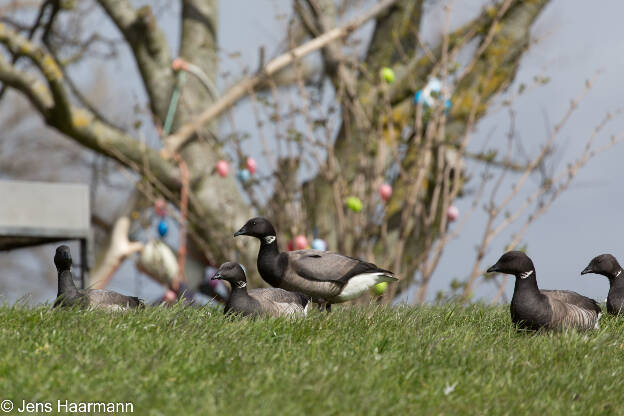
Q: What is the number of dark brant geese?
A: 5